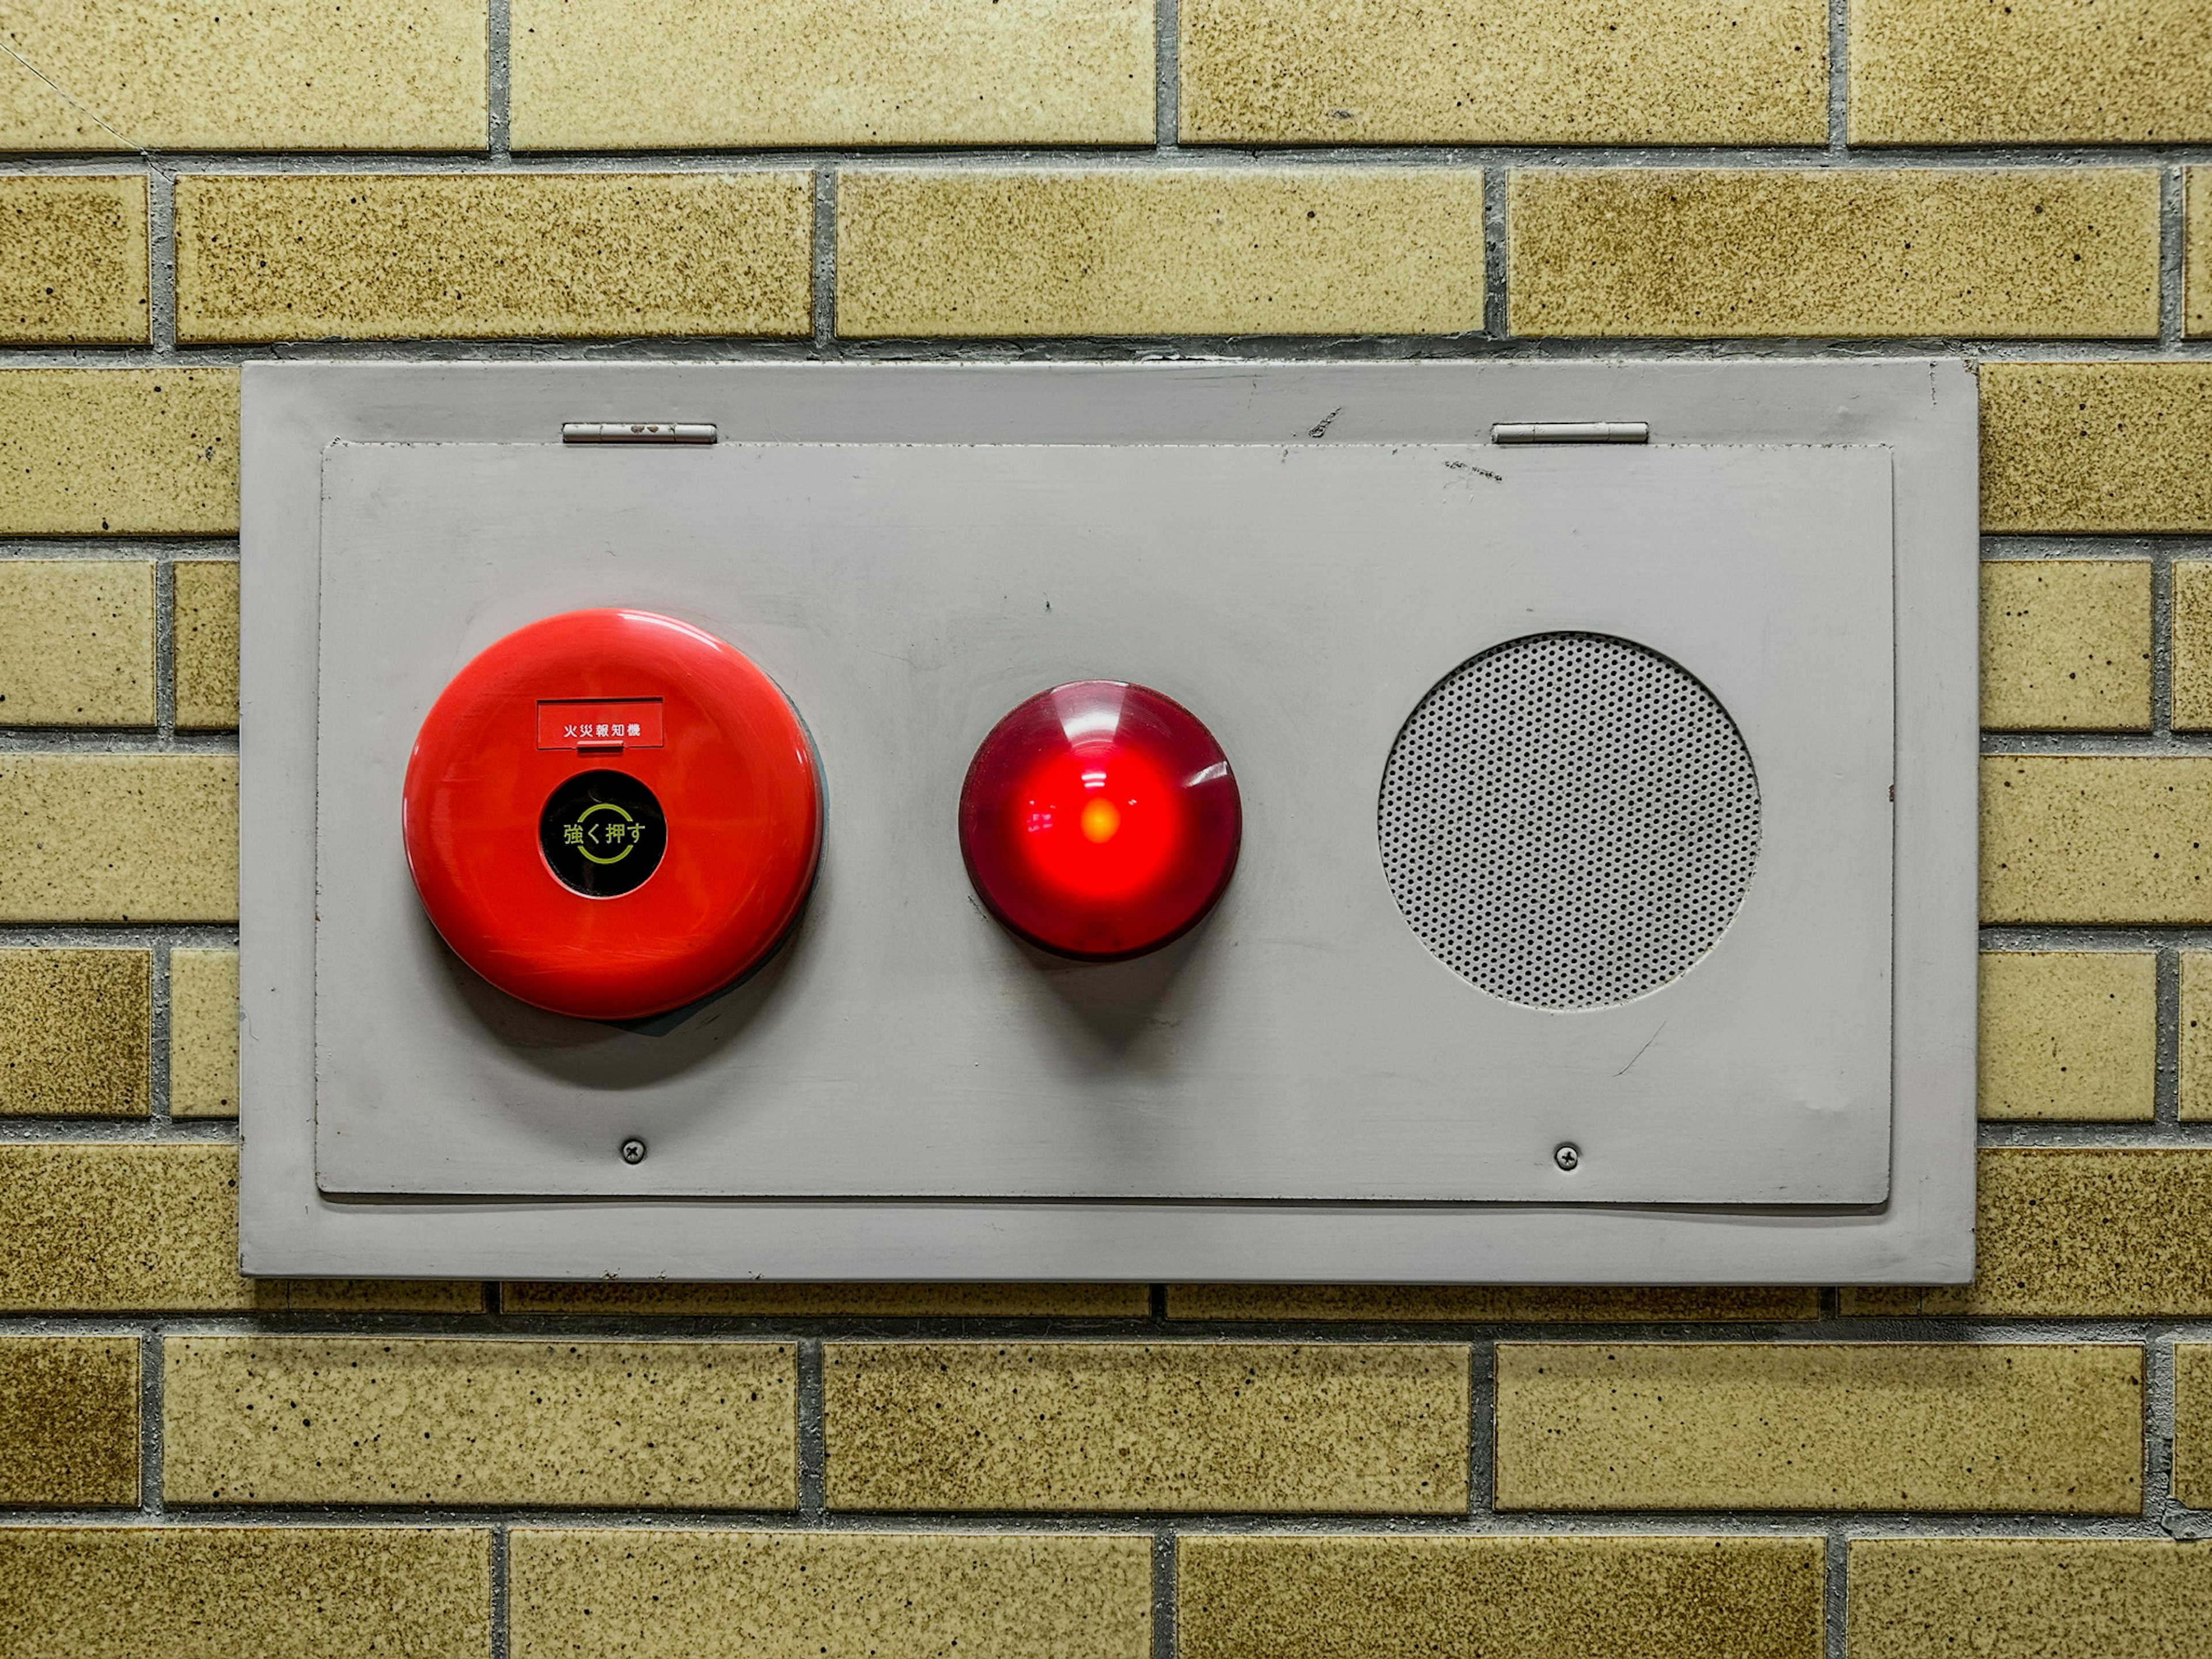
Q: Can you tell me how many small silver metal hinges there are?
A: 2